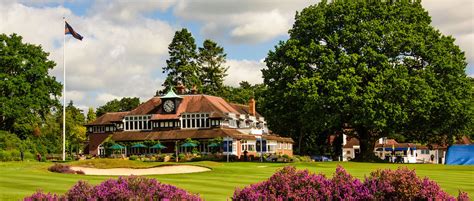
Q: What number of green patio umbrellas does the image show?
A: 5